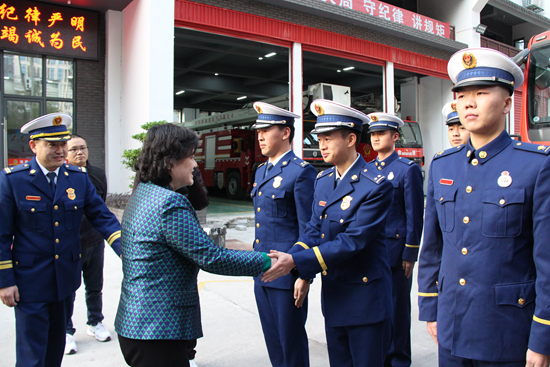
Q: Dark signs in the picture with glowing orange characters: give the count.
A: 1